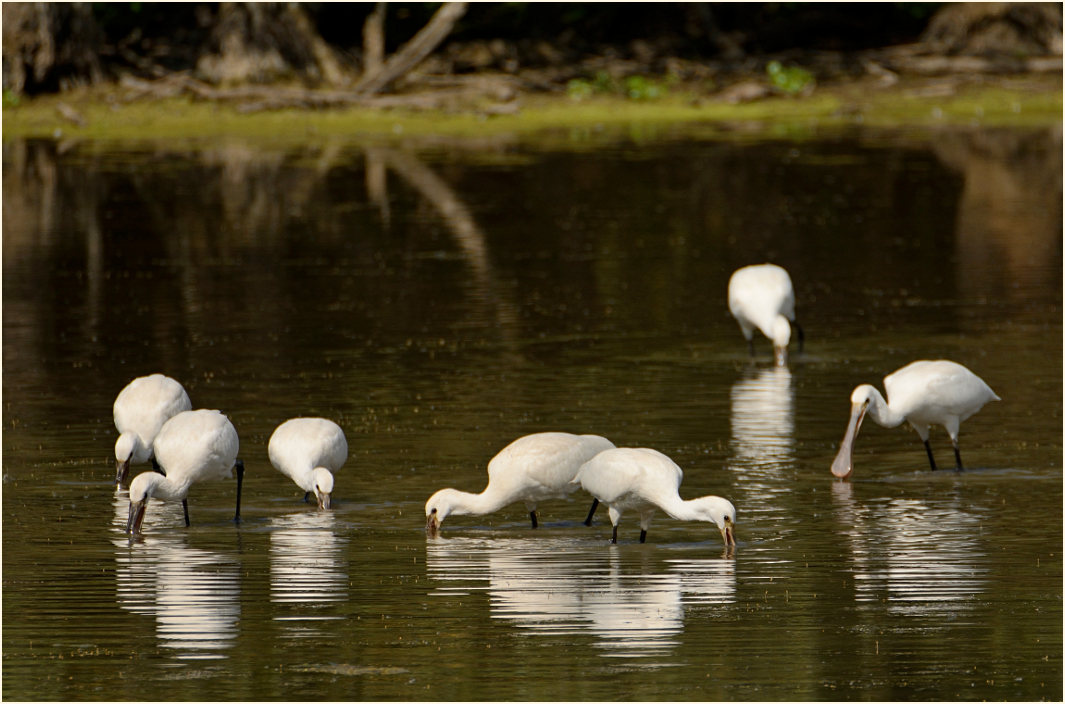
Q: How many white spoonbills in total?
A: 7